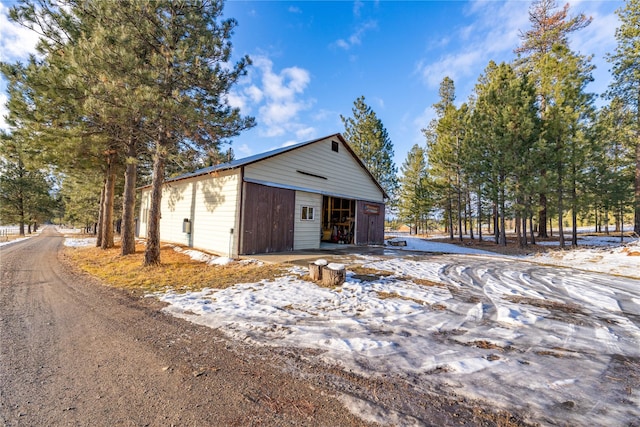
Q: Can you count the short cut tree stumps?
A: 2